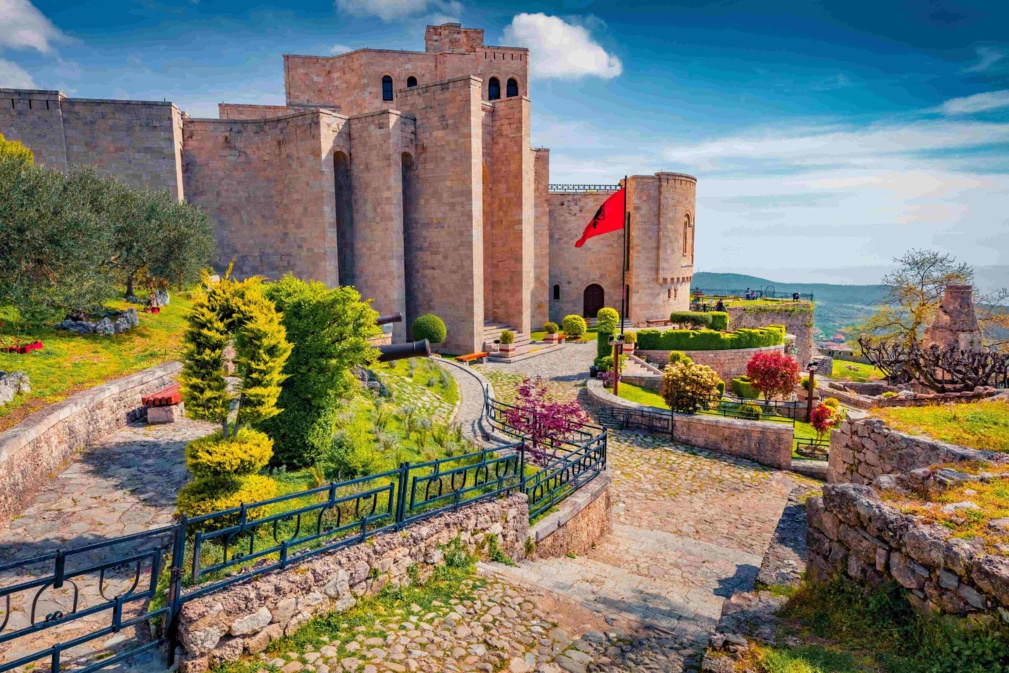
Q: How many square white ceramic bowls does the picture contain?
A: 0